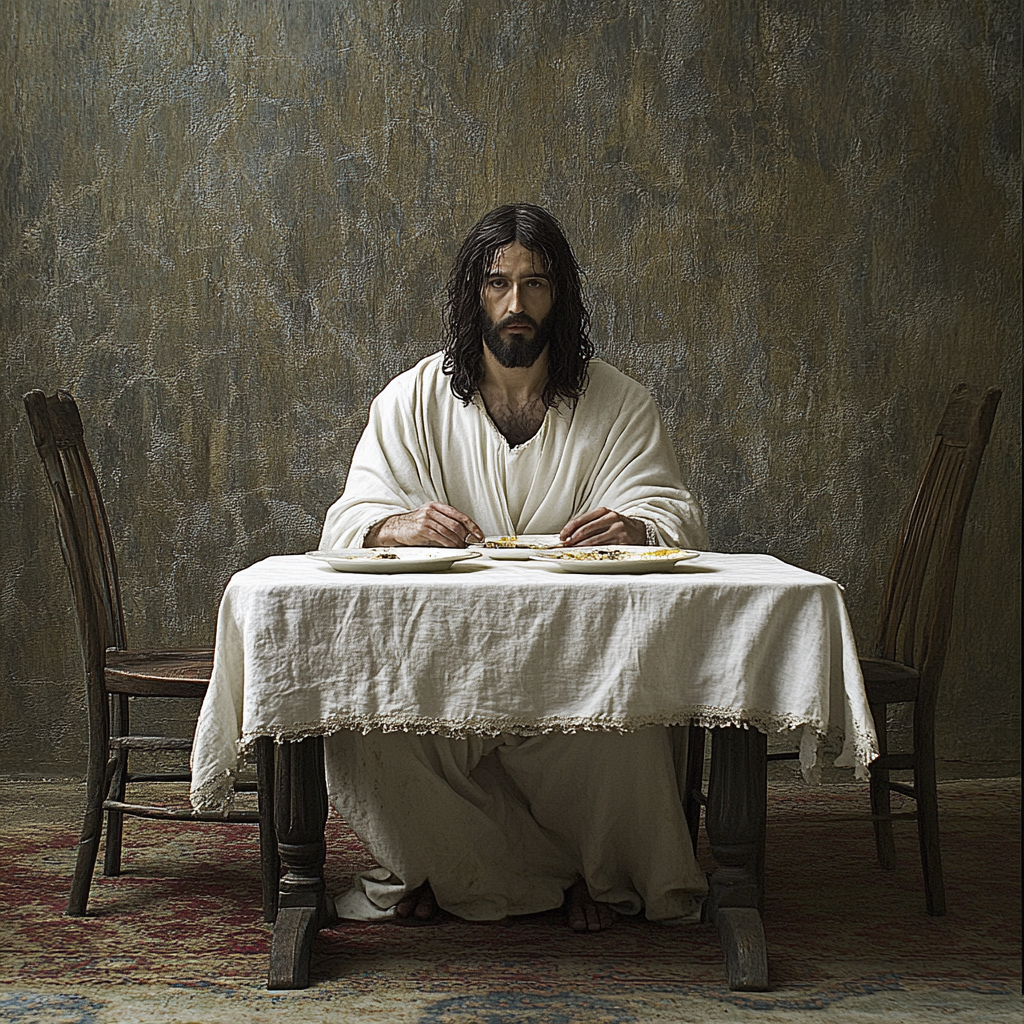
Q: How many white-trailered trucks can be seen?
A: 0